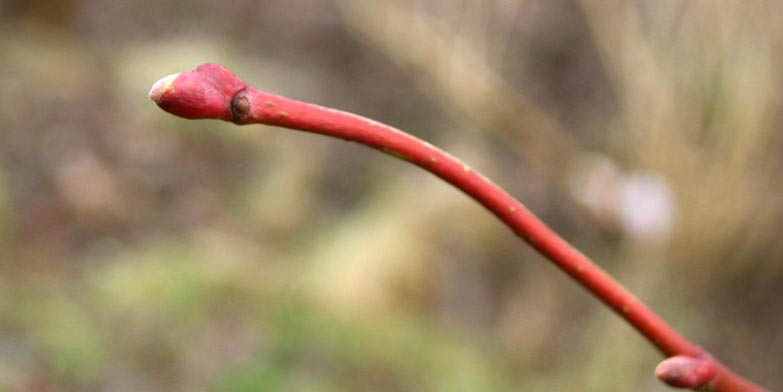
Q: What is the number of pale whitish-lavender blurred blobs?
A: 1